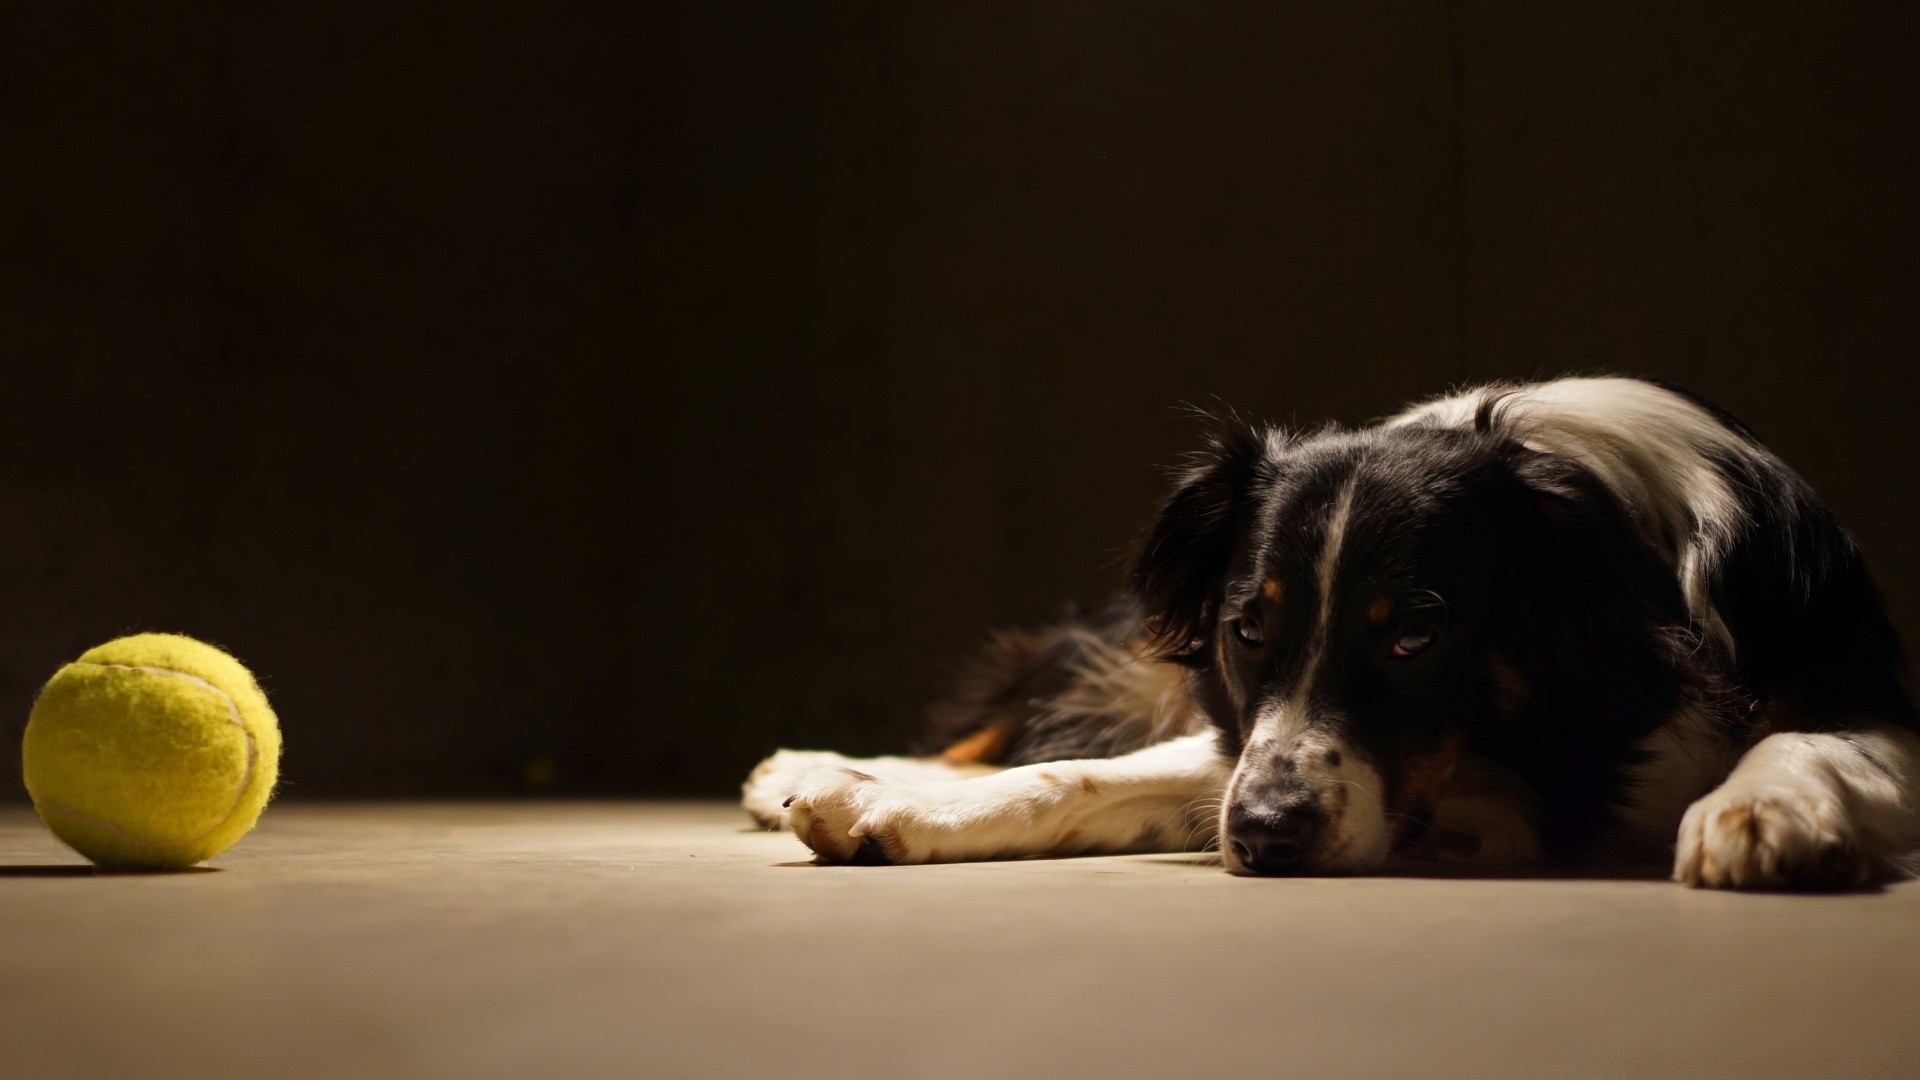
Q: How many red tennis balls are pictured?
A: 0